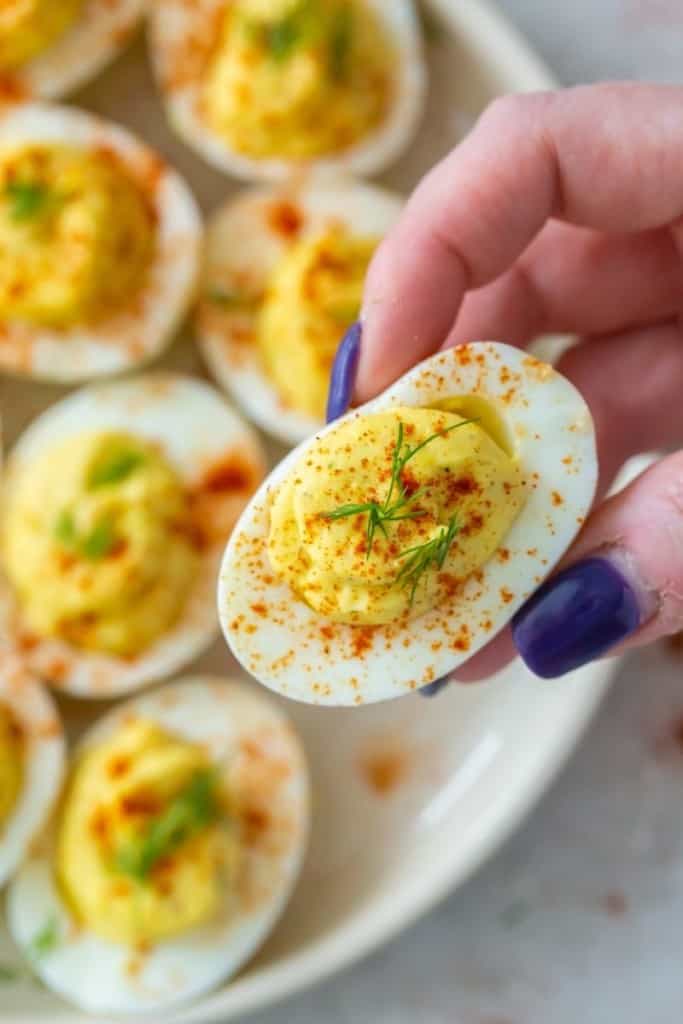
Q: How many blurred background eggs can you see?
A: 7